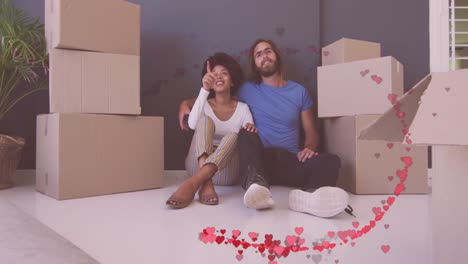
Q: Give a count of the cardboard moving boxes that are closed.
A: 6